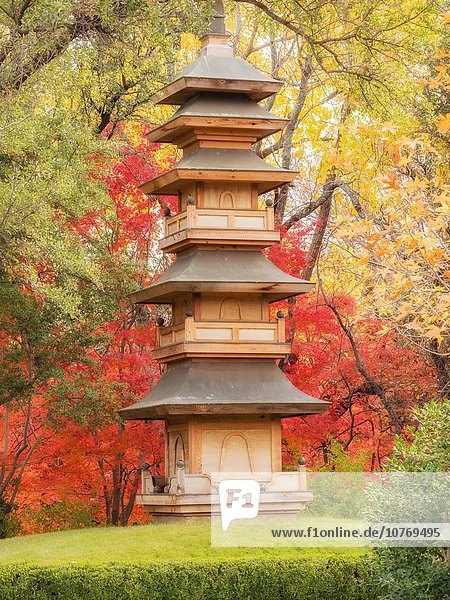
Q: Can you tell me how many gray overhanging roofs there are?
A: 5